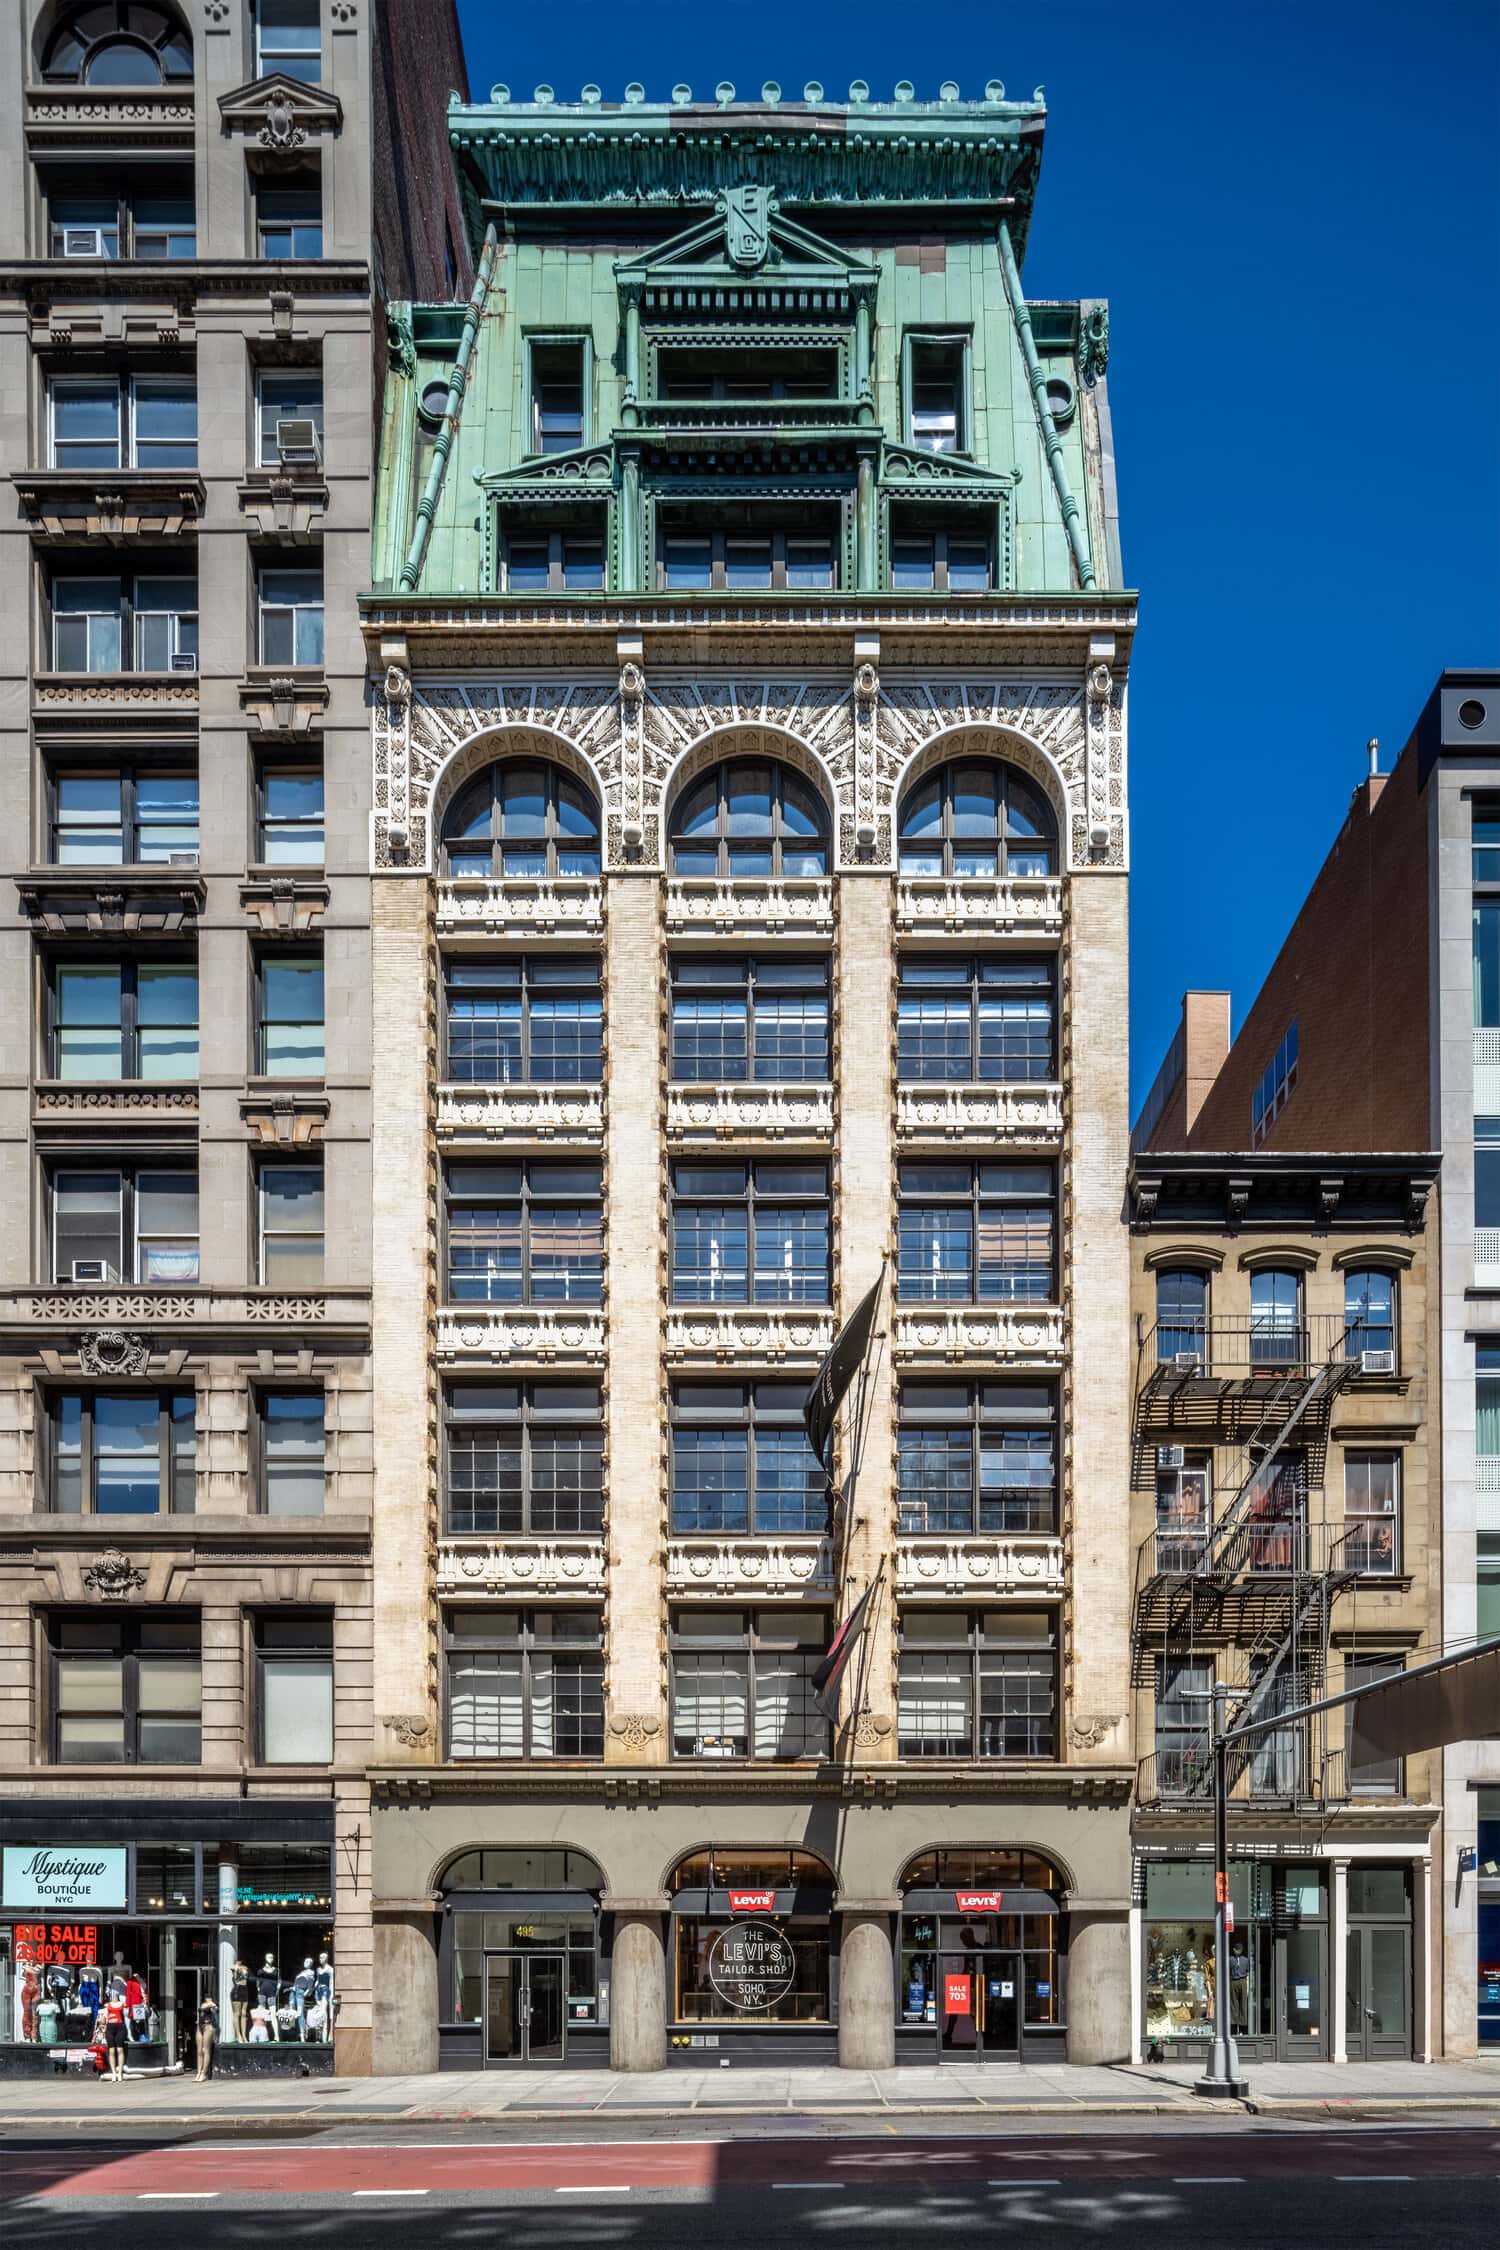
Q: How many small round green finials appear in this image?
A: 12